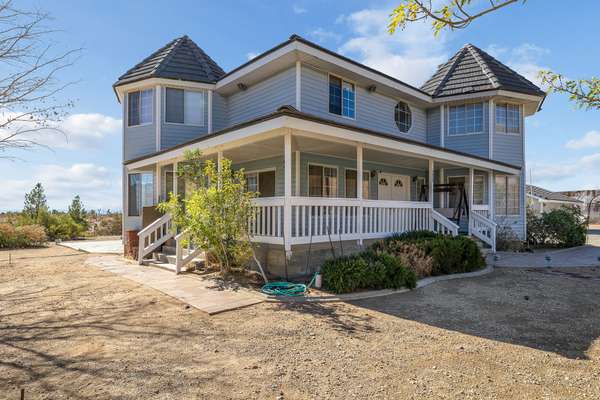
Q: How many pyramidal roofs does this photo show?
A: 2